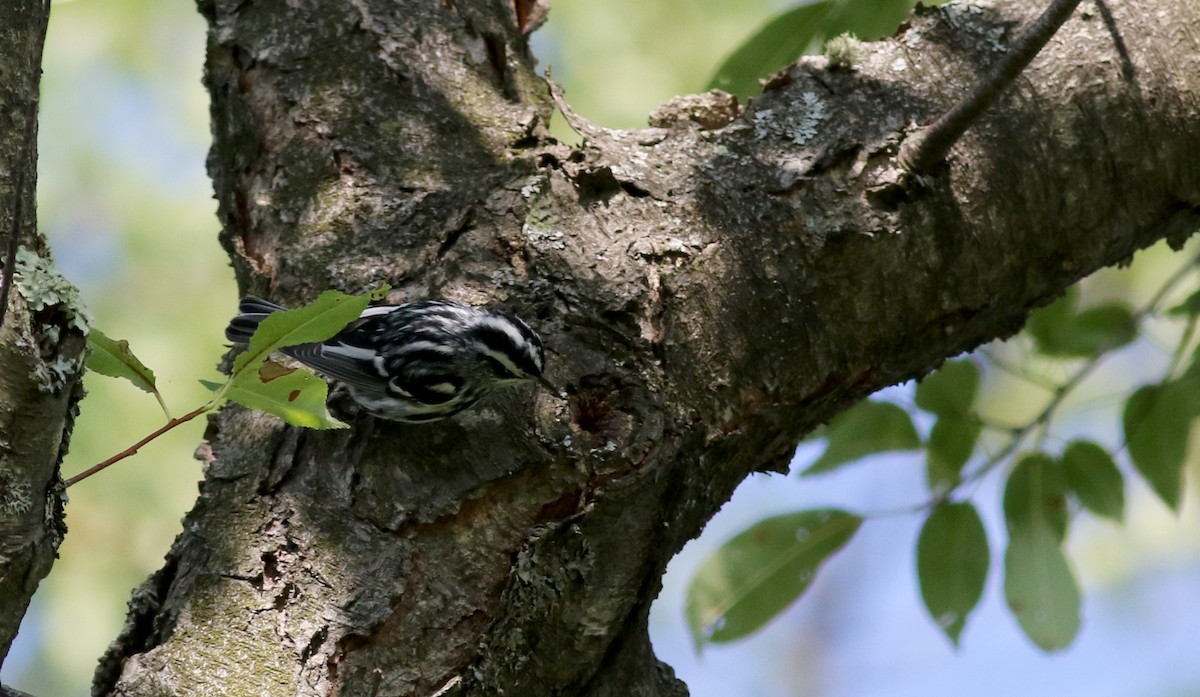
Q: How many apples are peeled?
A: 0